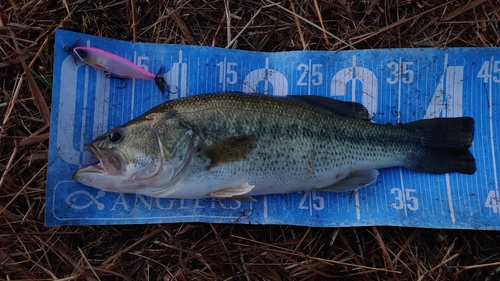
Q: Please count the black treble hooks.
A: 2